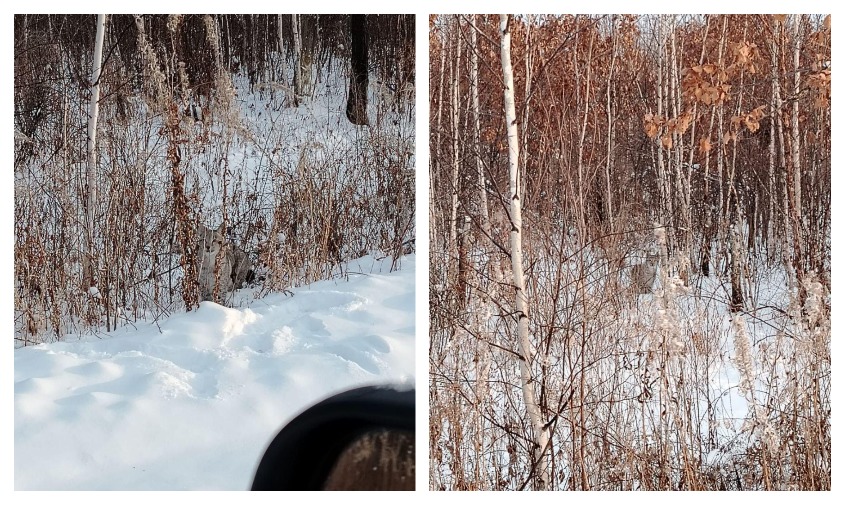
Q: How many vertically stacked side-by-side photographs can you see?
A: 2